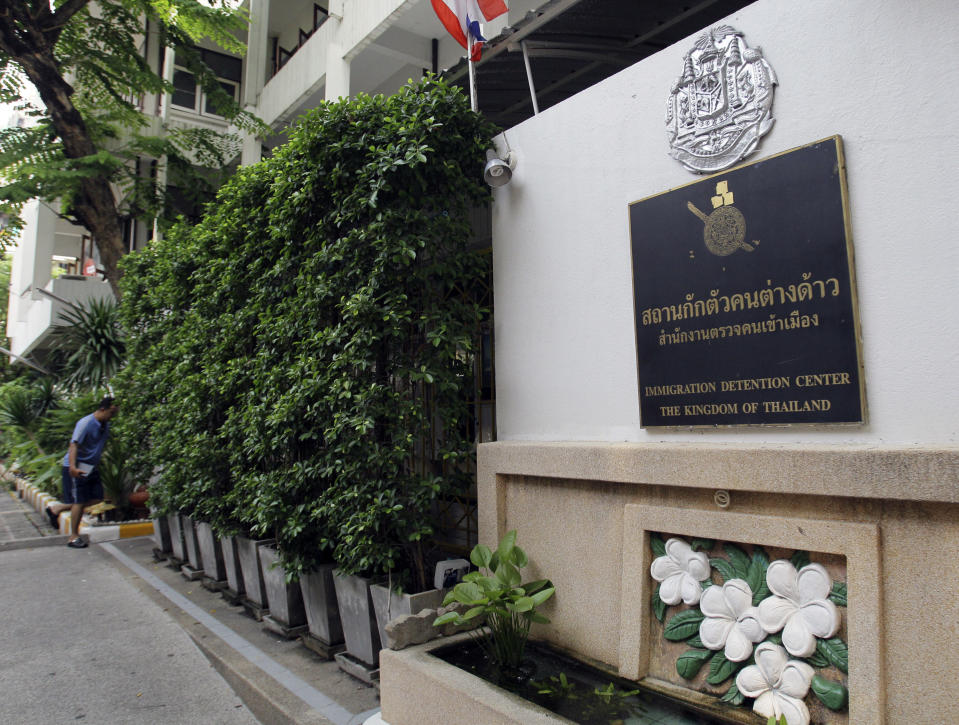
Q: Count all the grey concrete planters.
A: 10